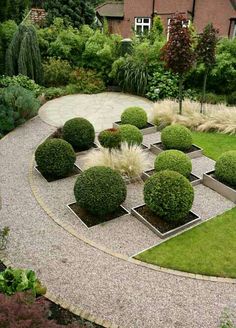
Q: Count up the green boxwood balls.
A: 9